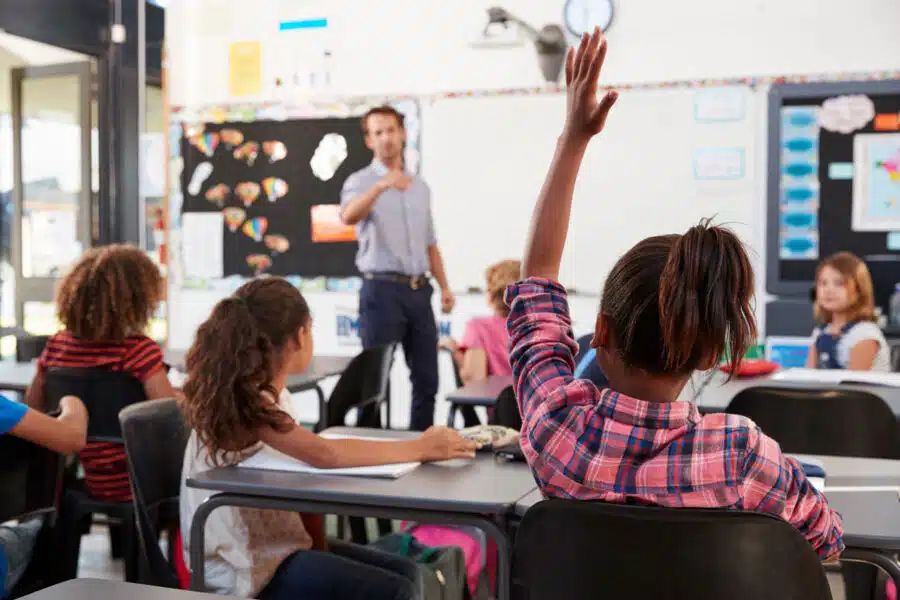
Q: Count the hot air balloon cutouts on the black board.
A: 12